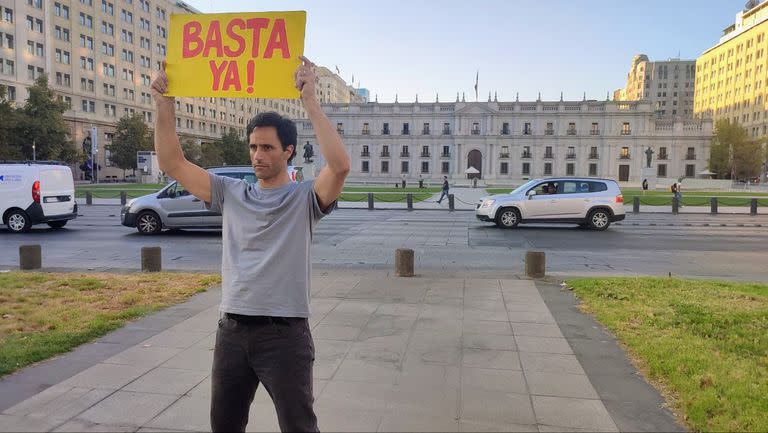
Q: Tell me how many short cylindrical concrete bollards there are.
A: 4